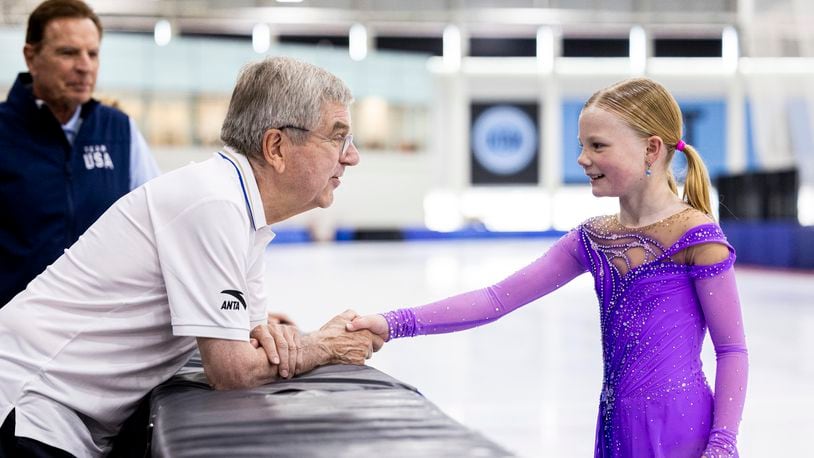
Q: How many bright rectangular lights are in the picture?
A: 7